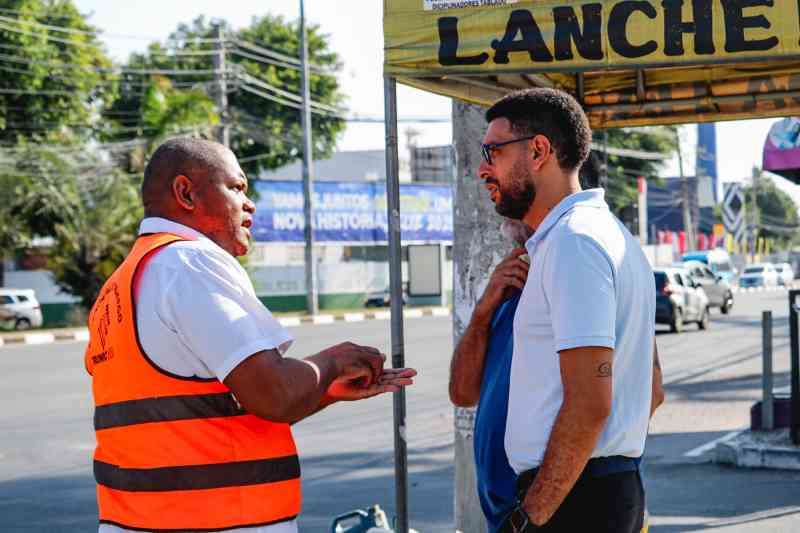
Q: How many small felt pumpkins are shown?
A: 0